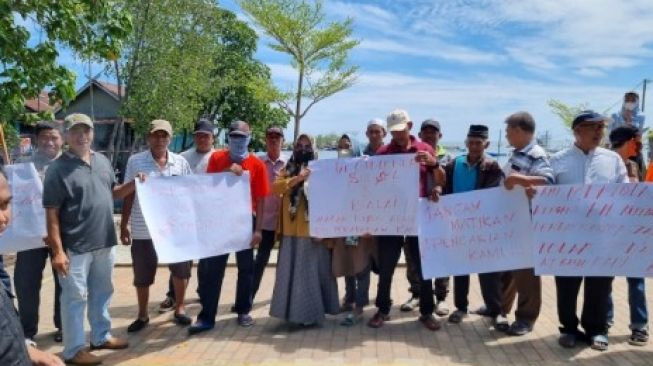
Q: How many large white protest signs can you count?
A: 5